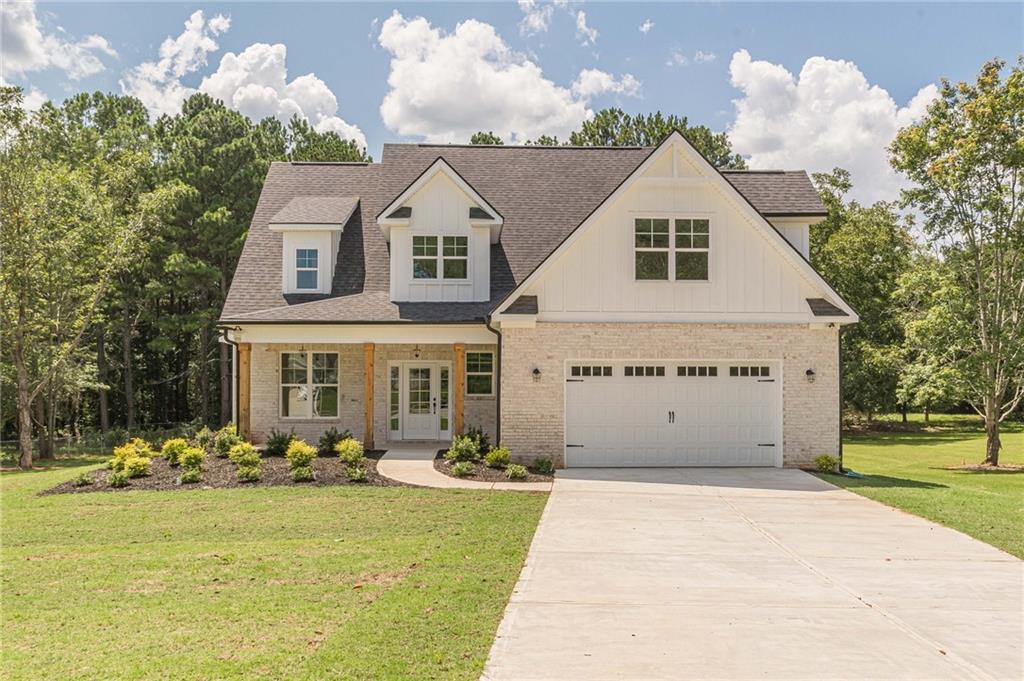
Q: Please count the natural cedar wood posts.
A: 3